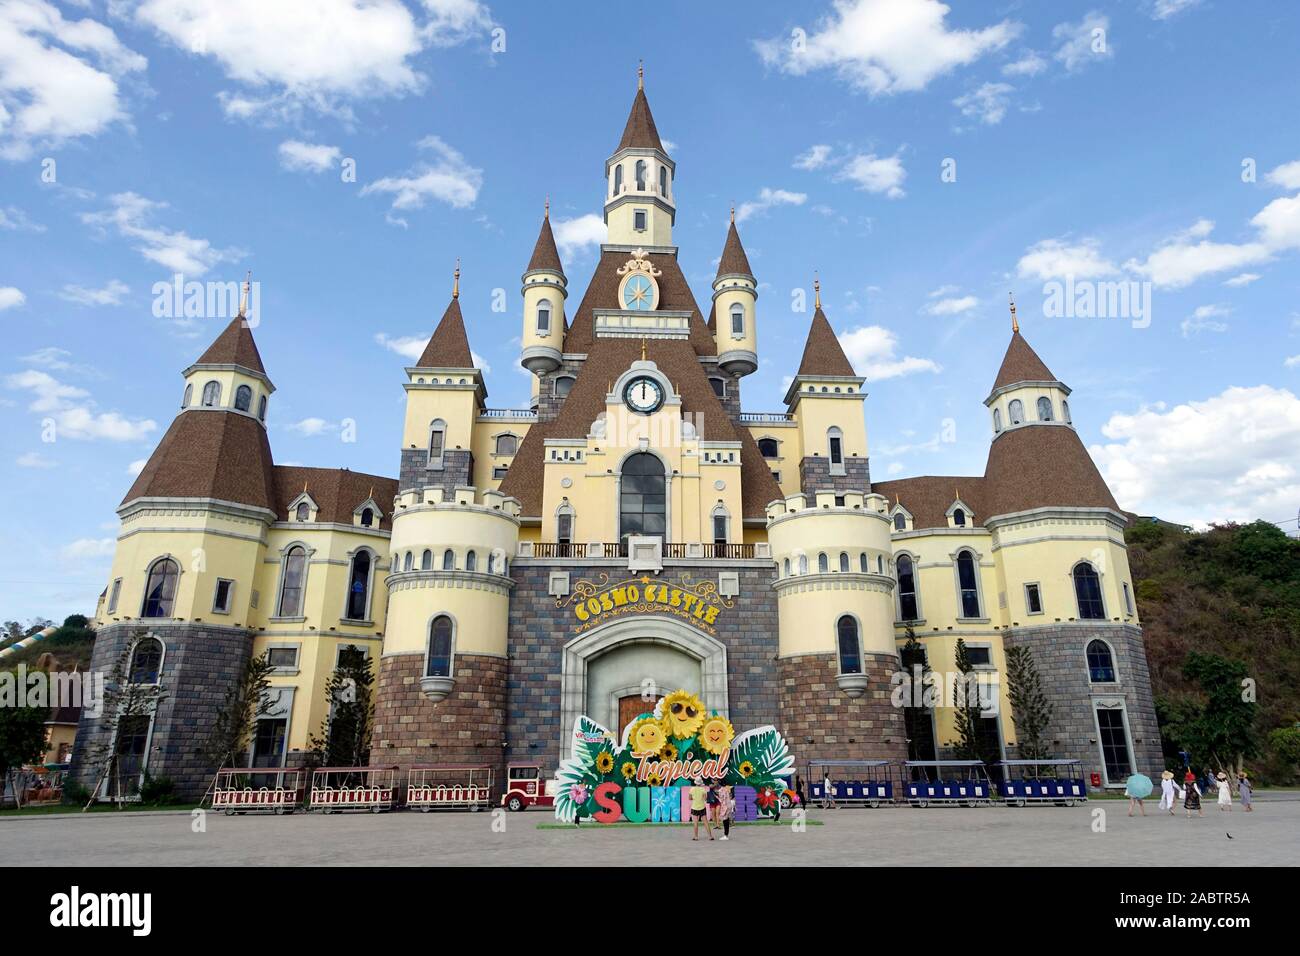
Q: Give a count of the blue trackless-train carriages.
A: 3